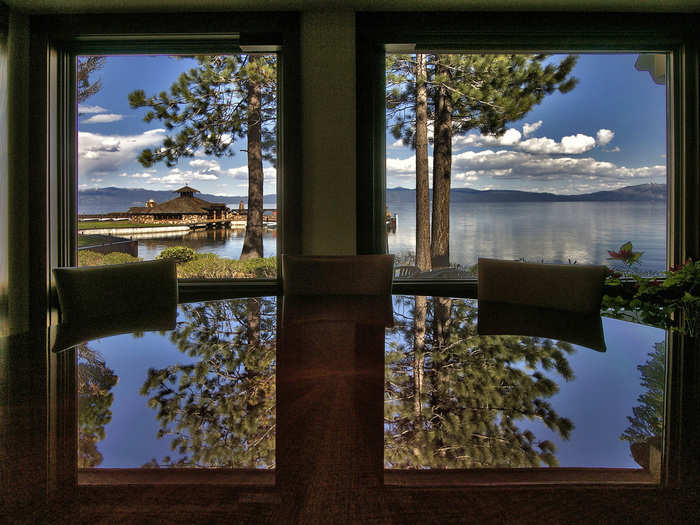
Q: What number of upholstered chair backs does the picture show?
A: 3